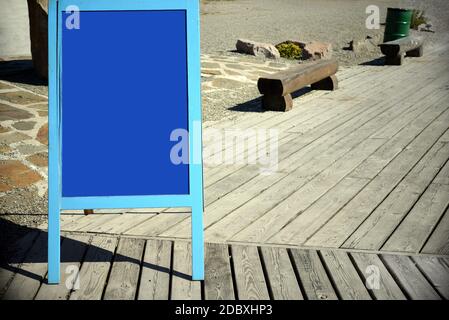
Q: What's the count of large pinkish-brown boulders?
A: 2